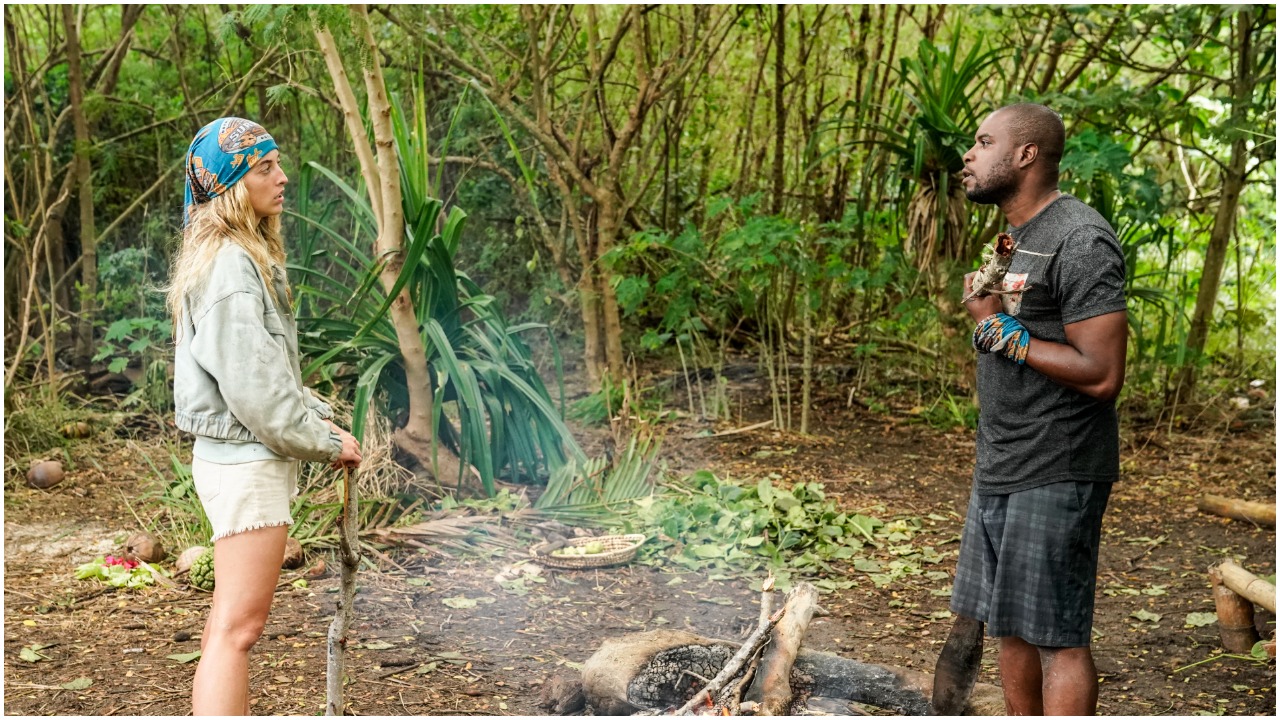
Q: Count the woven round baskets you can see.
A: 1